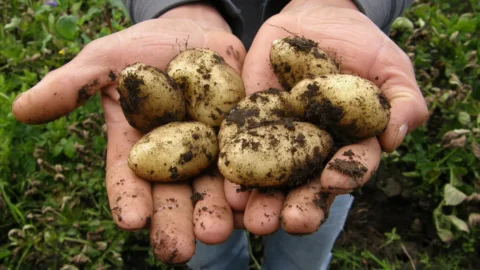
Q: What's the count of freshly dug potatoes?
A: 7